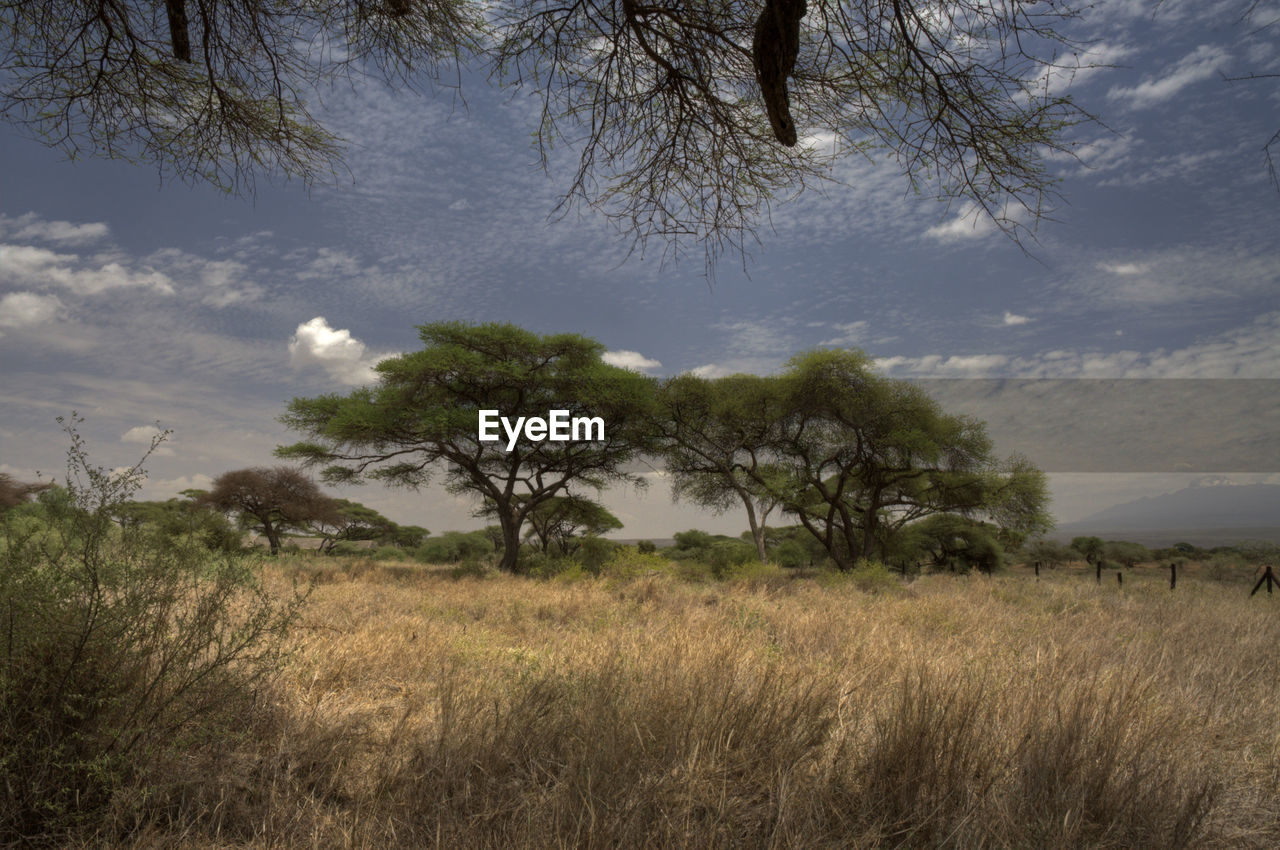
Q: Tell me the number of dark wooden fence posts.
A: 5